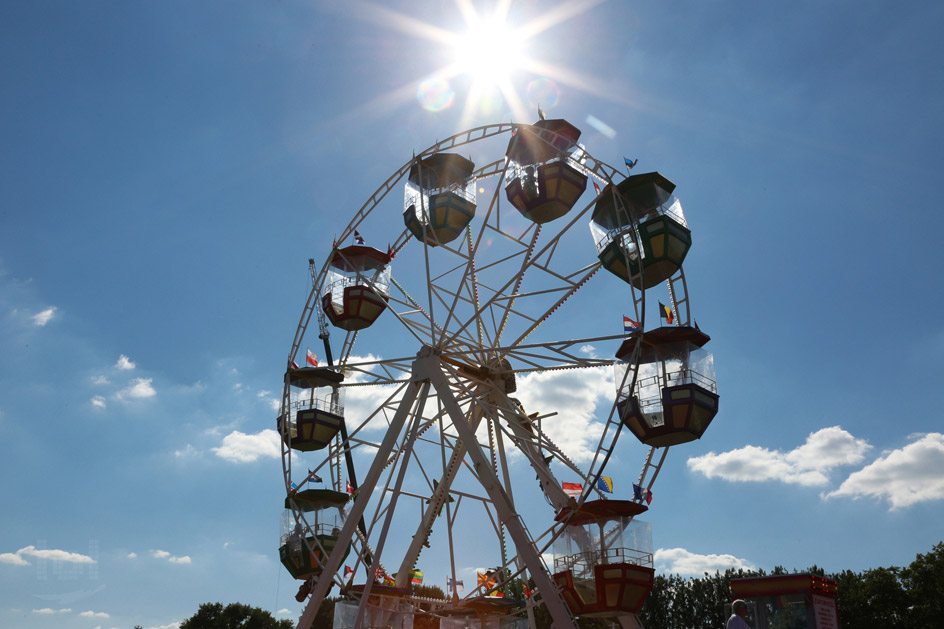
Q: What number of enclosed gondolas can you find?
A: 10